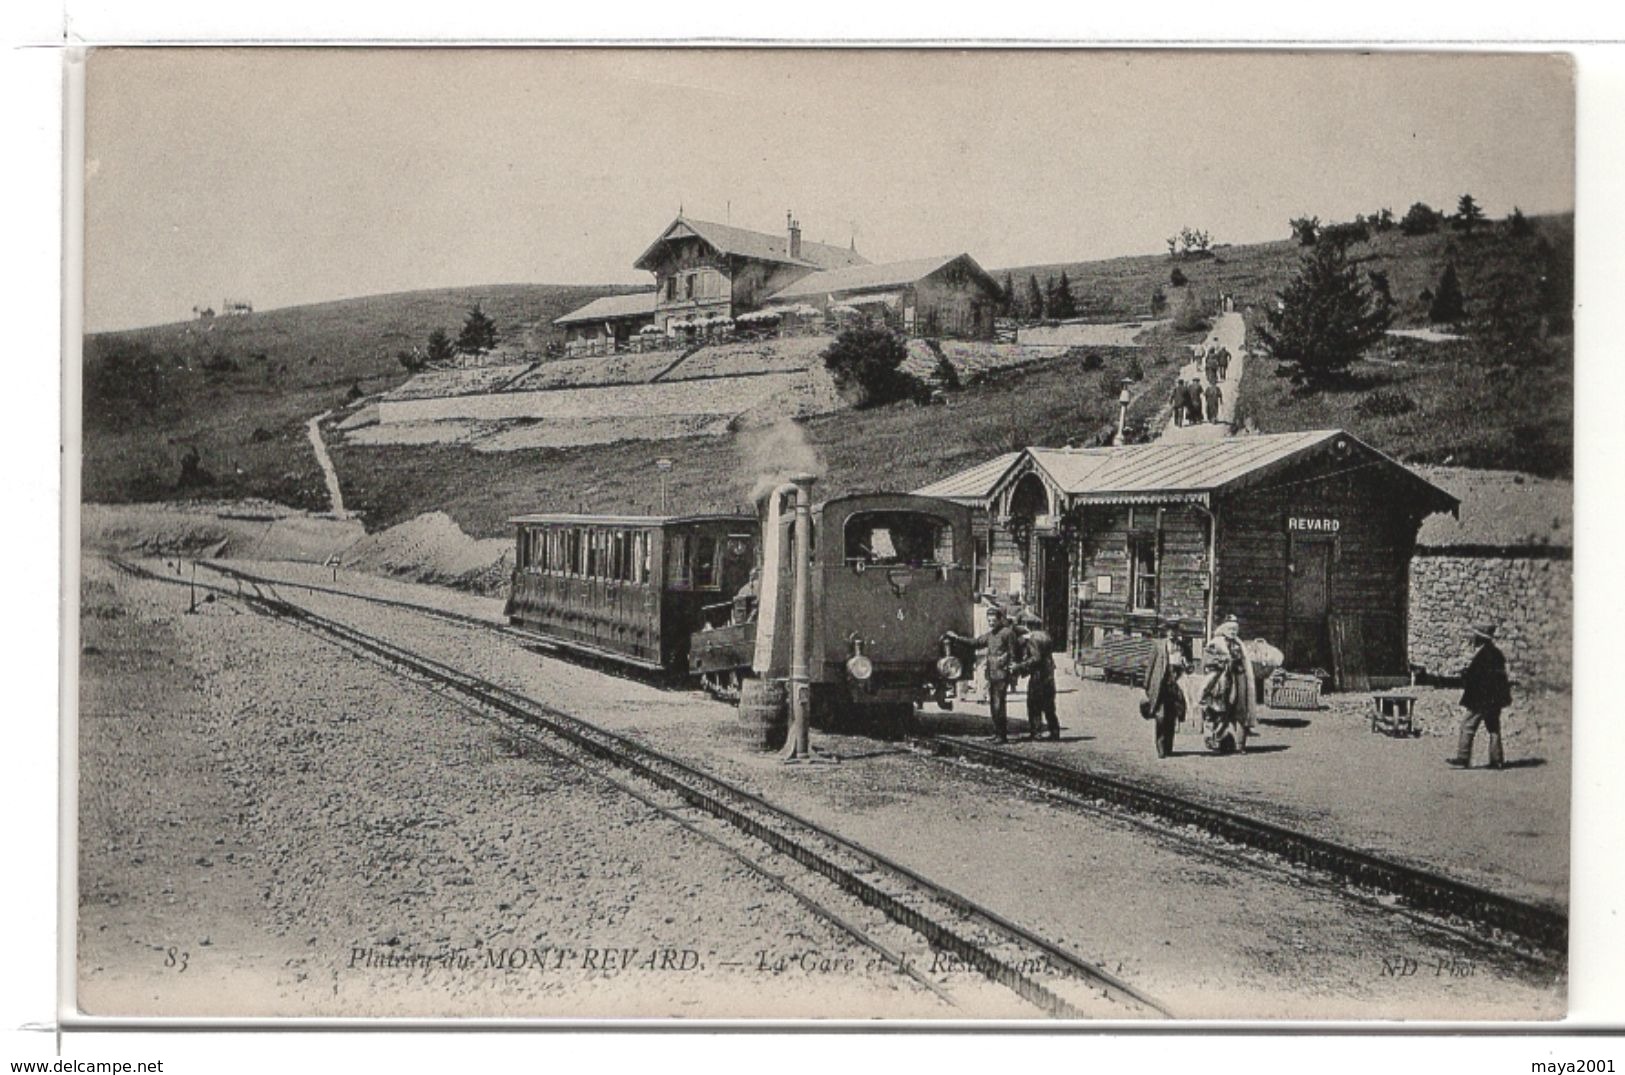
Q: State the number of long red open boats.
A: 0